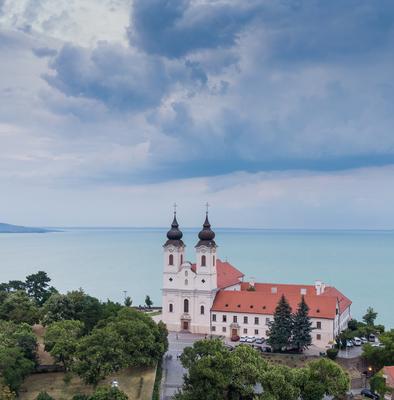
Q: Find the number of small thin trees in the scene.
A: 2